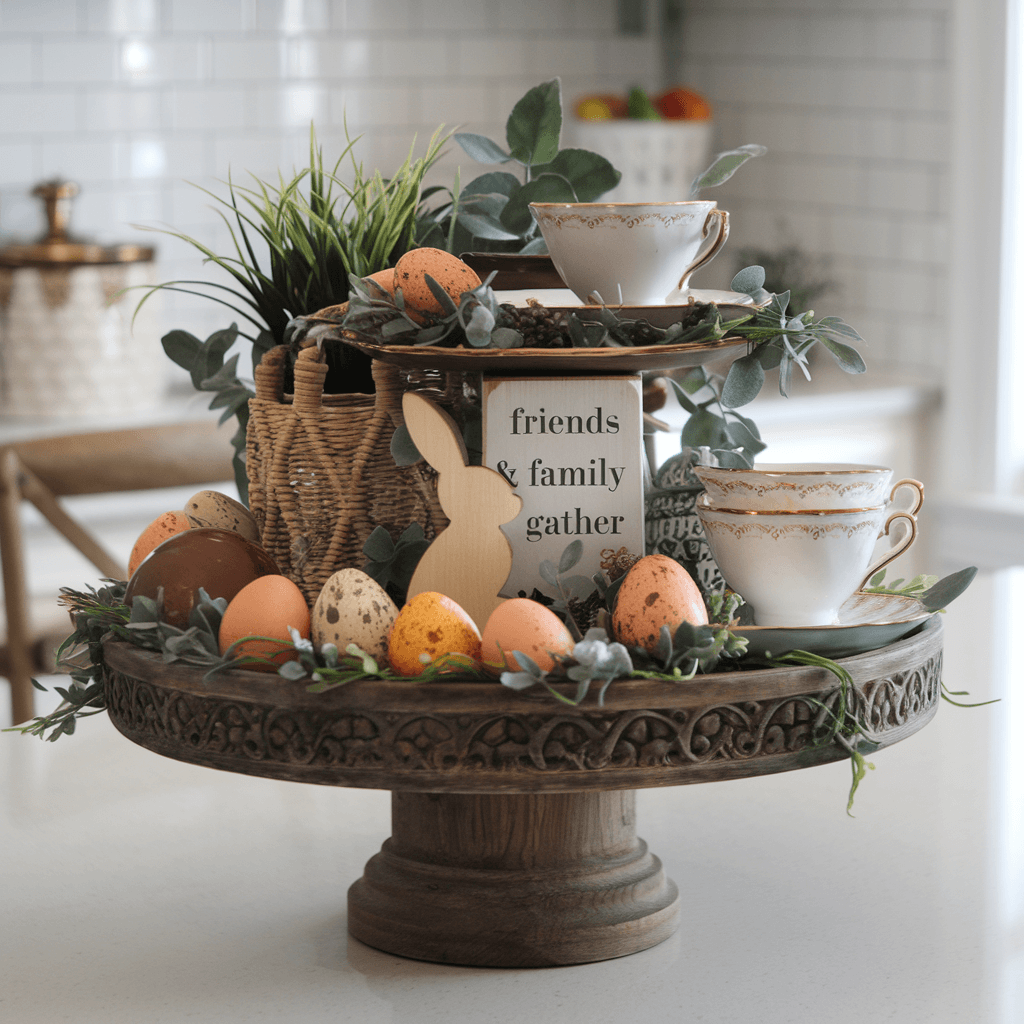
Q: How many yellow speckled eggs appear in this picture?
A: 1